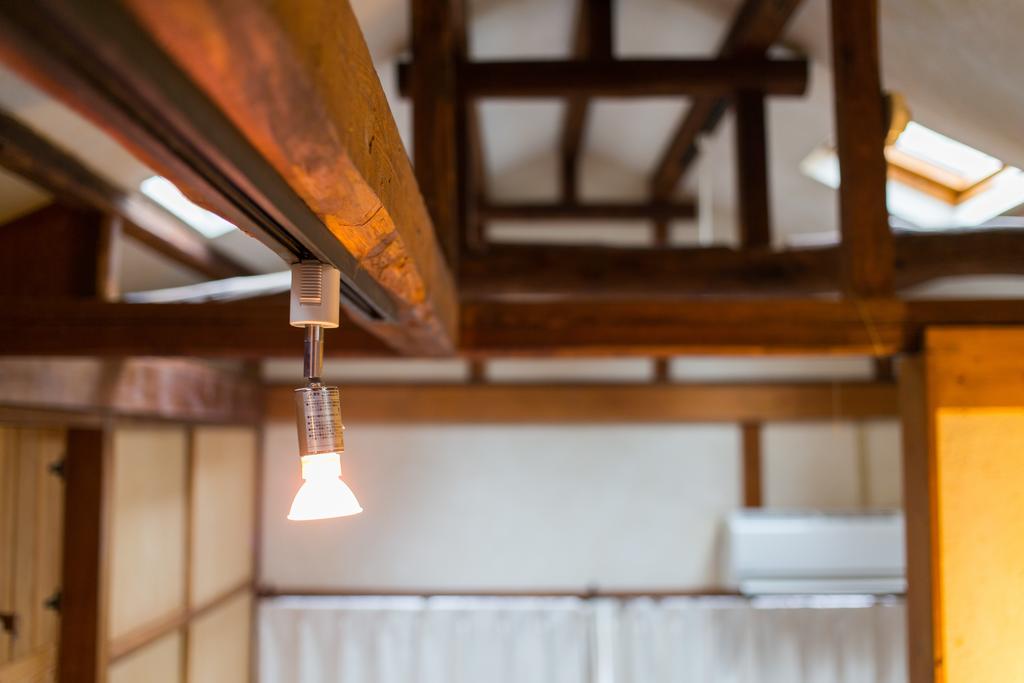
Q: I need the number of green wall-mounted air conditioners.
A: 0